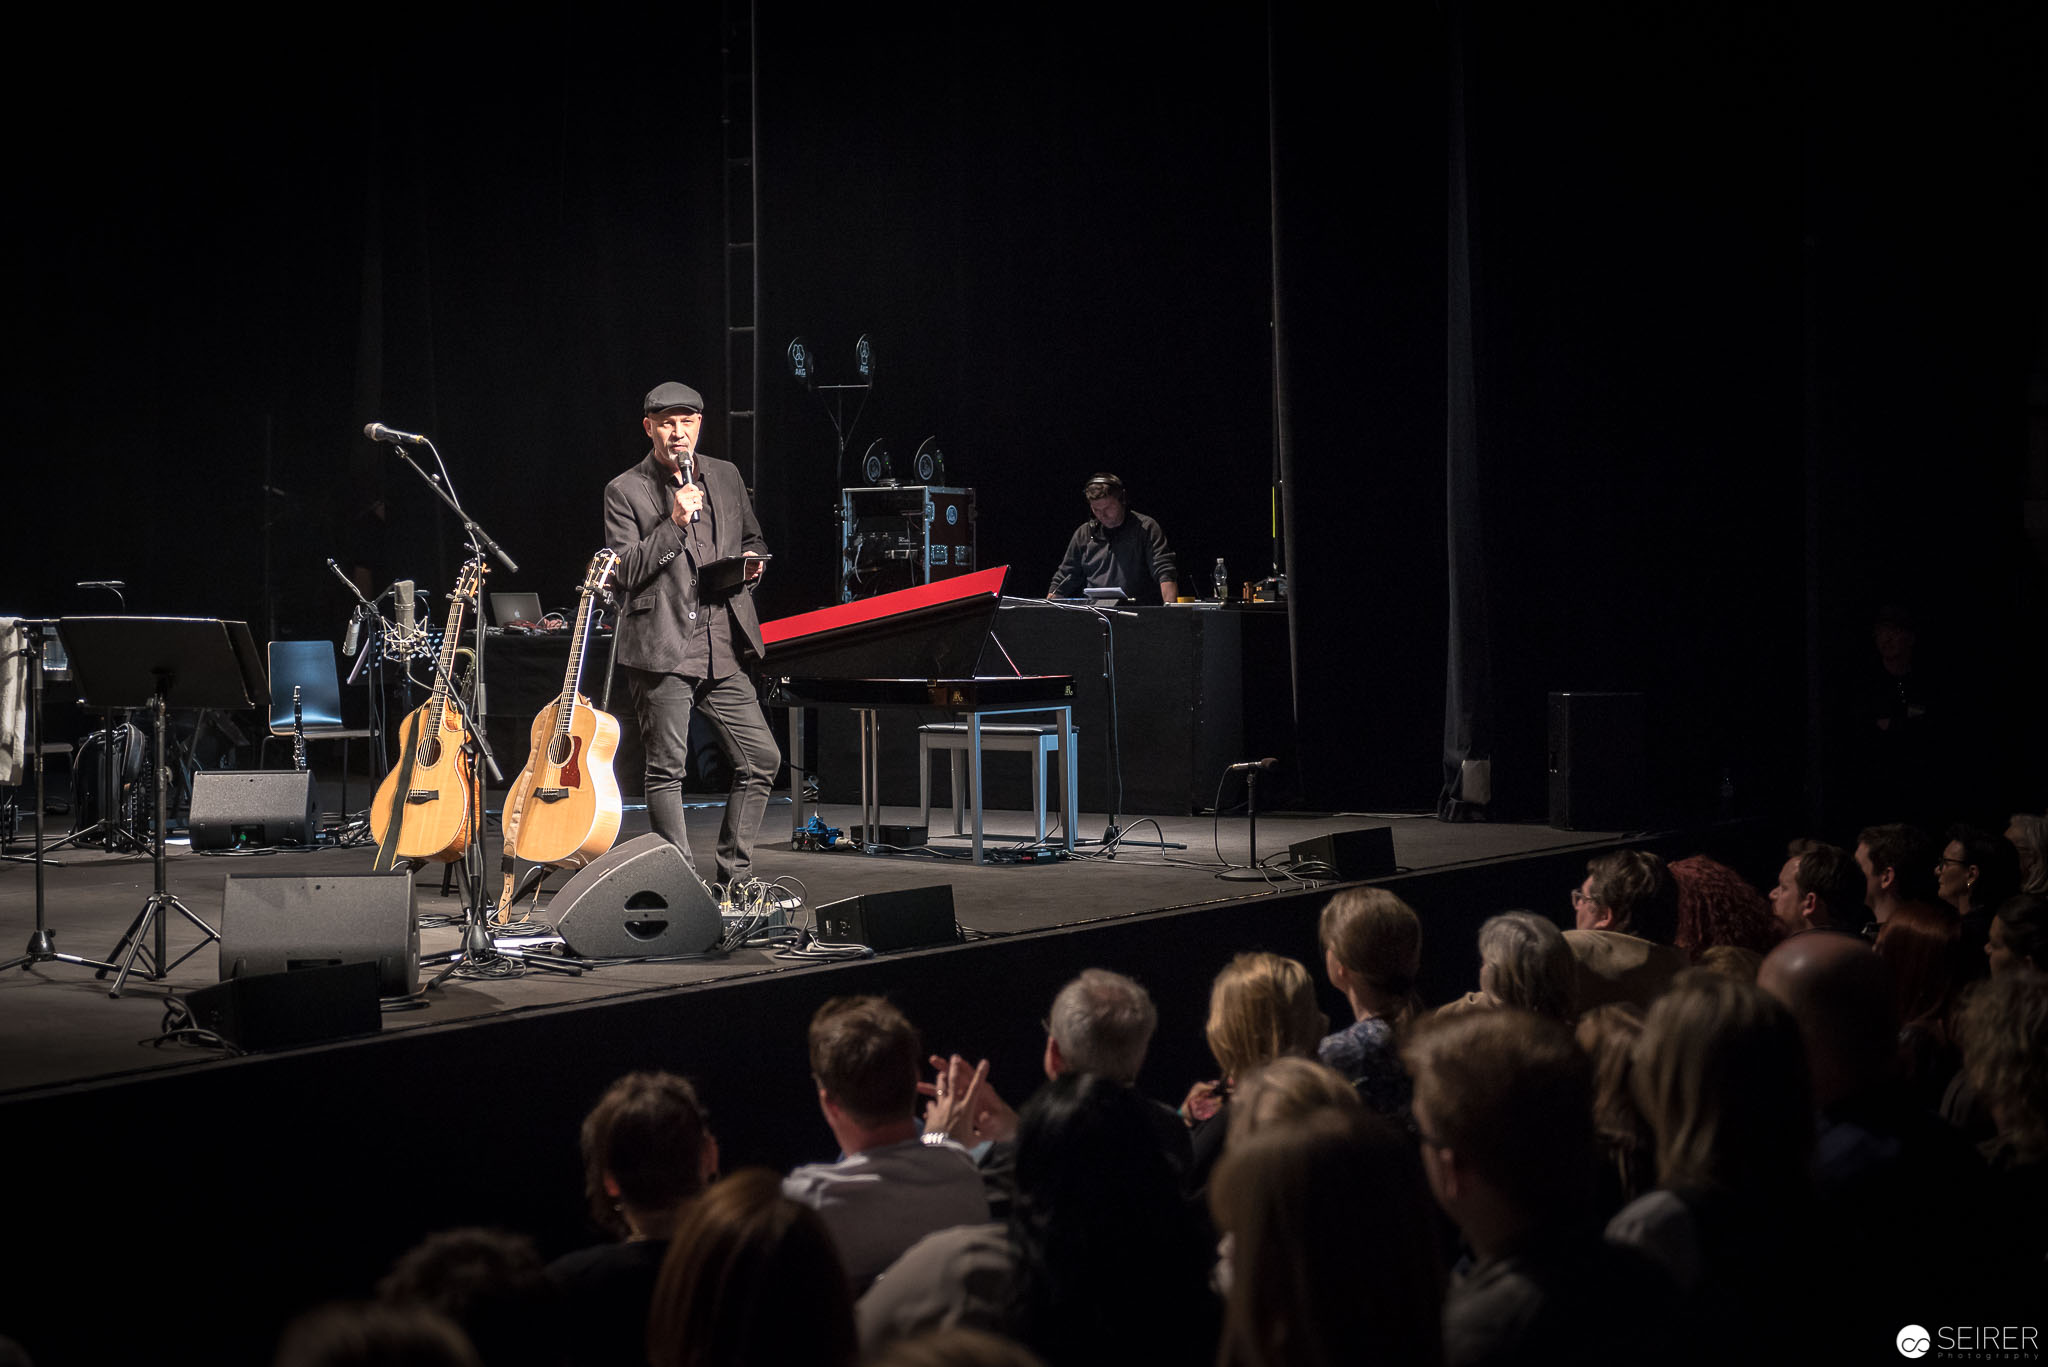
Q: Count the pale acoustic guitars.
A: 2